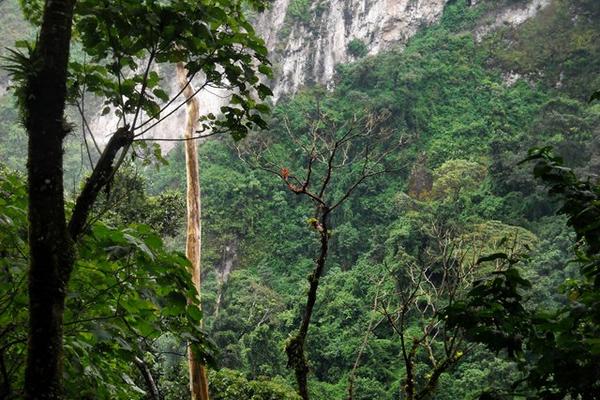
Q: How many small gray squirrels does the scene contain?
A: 0